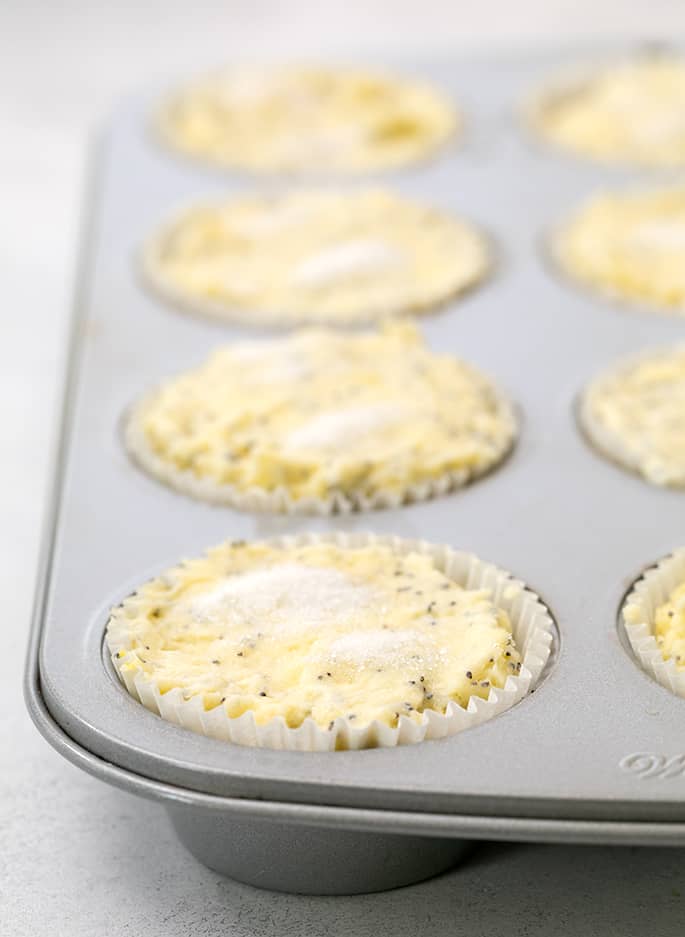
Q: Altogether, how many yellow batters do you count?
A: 8